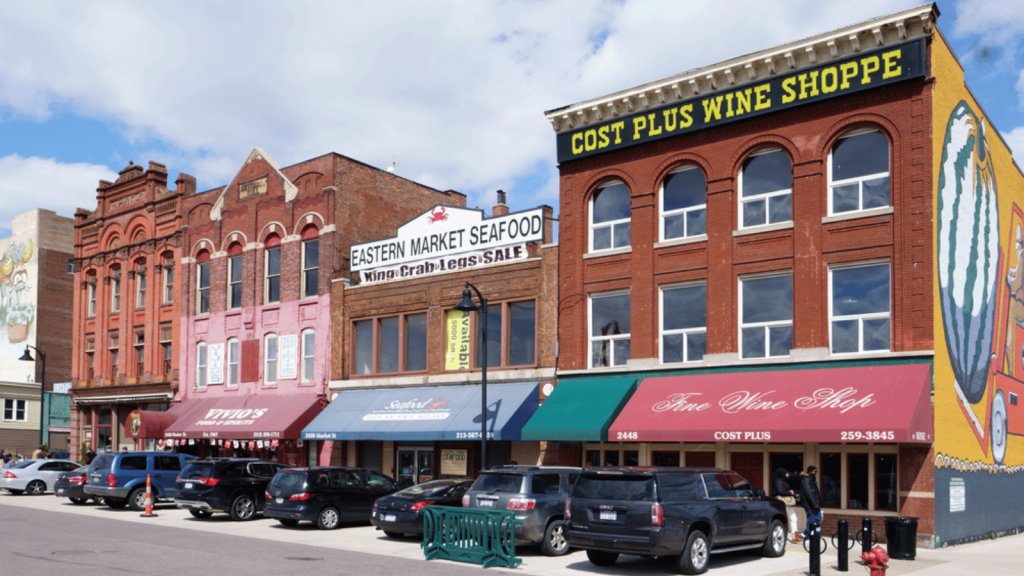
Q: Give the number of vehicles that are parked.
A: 8